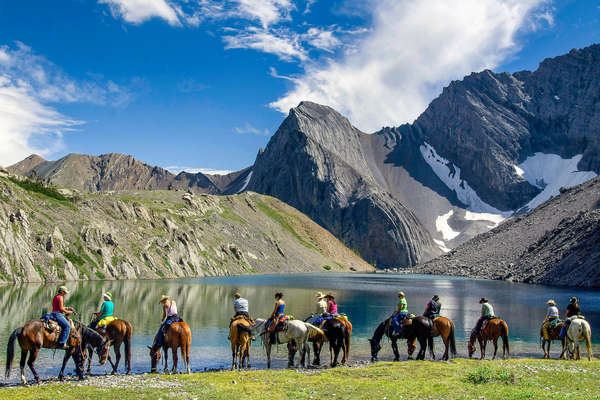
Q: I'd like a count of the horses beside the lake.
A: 12